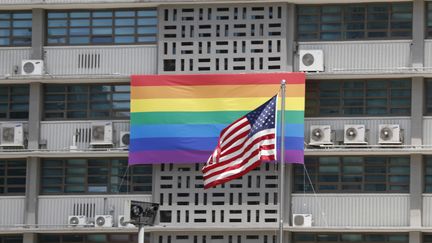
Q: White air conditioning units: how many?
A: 12